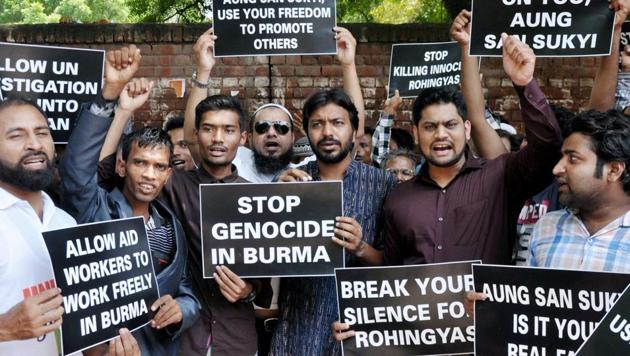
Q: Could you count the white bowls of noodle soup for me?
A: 0